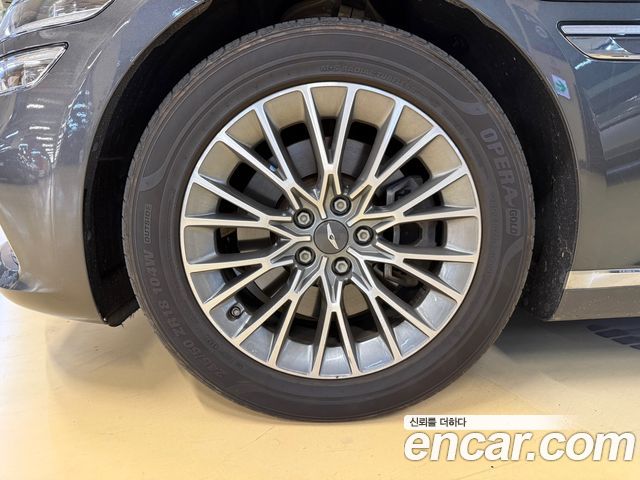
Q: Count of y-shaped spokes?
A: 10